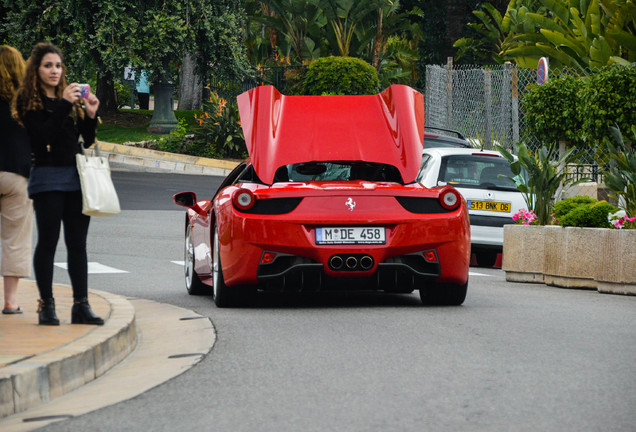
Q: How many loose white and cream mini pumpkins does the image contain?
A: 0